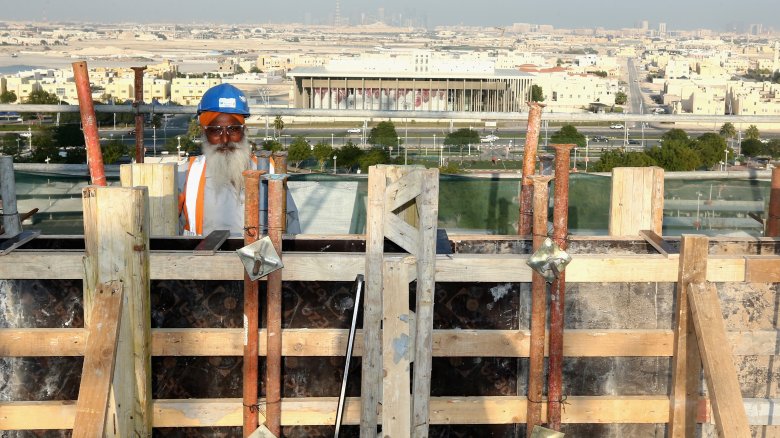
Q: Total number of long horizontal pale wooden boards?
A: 3